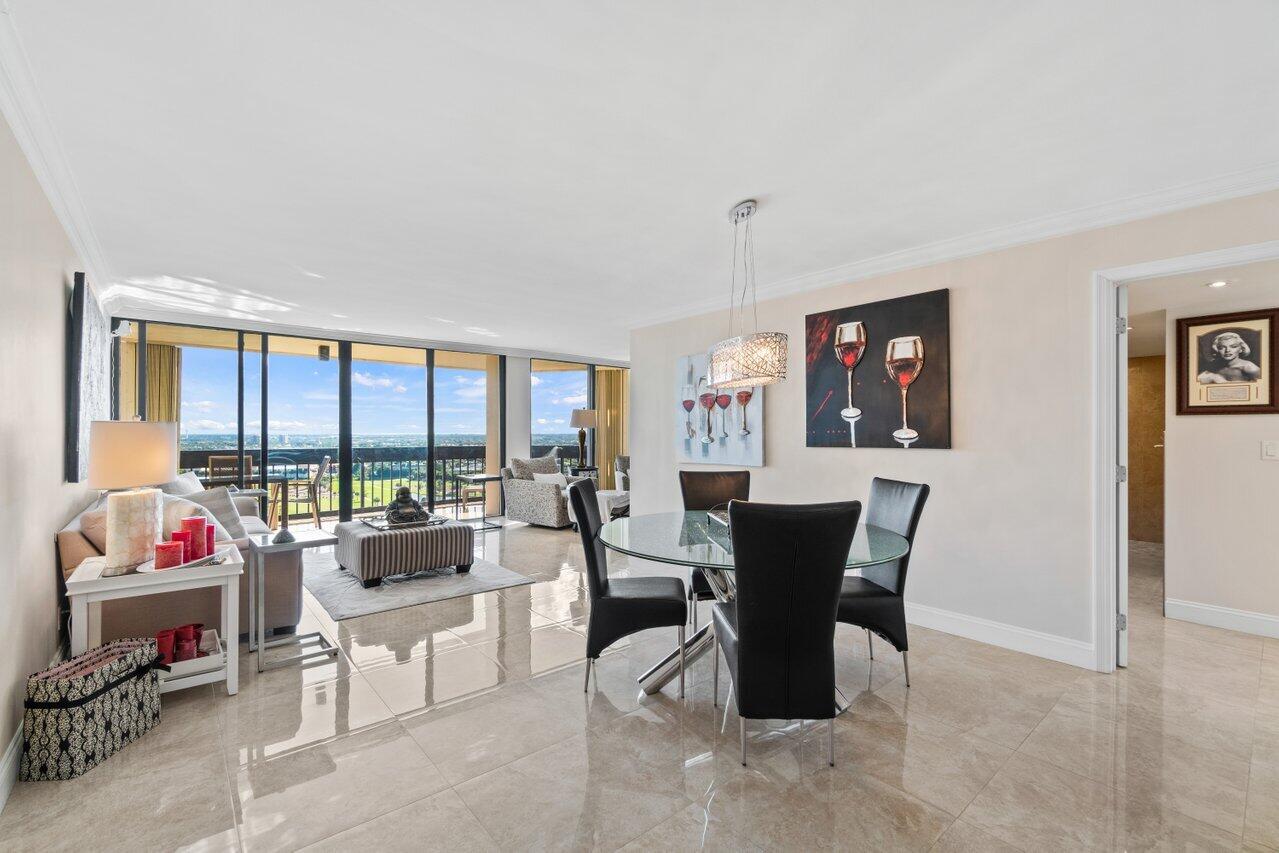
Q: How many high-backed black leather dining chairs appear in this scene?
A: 4